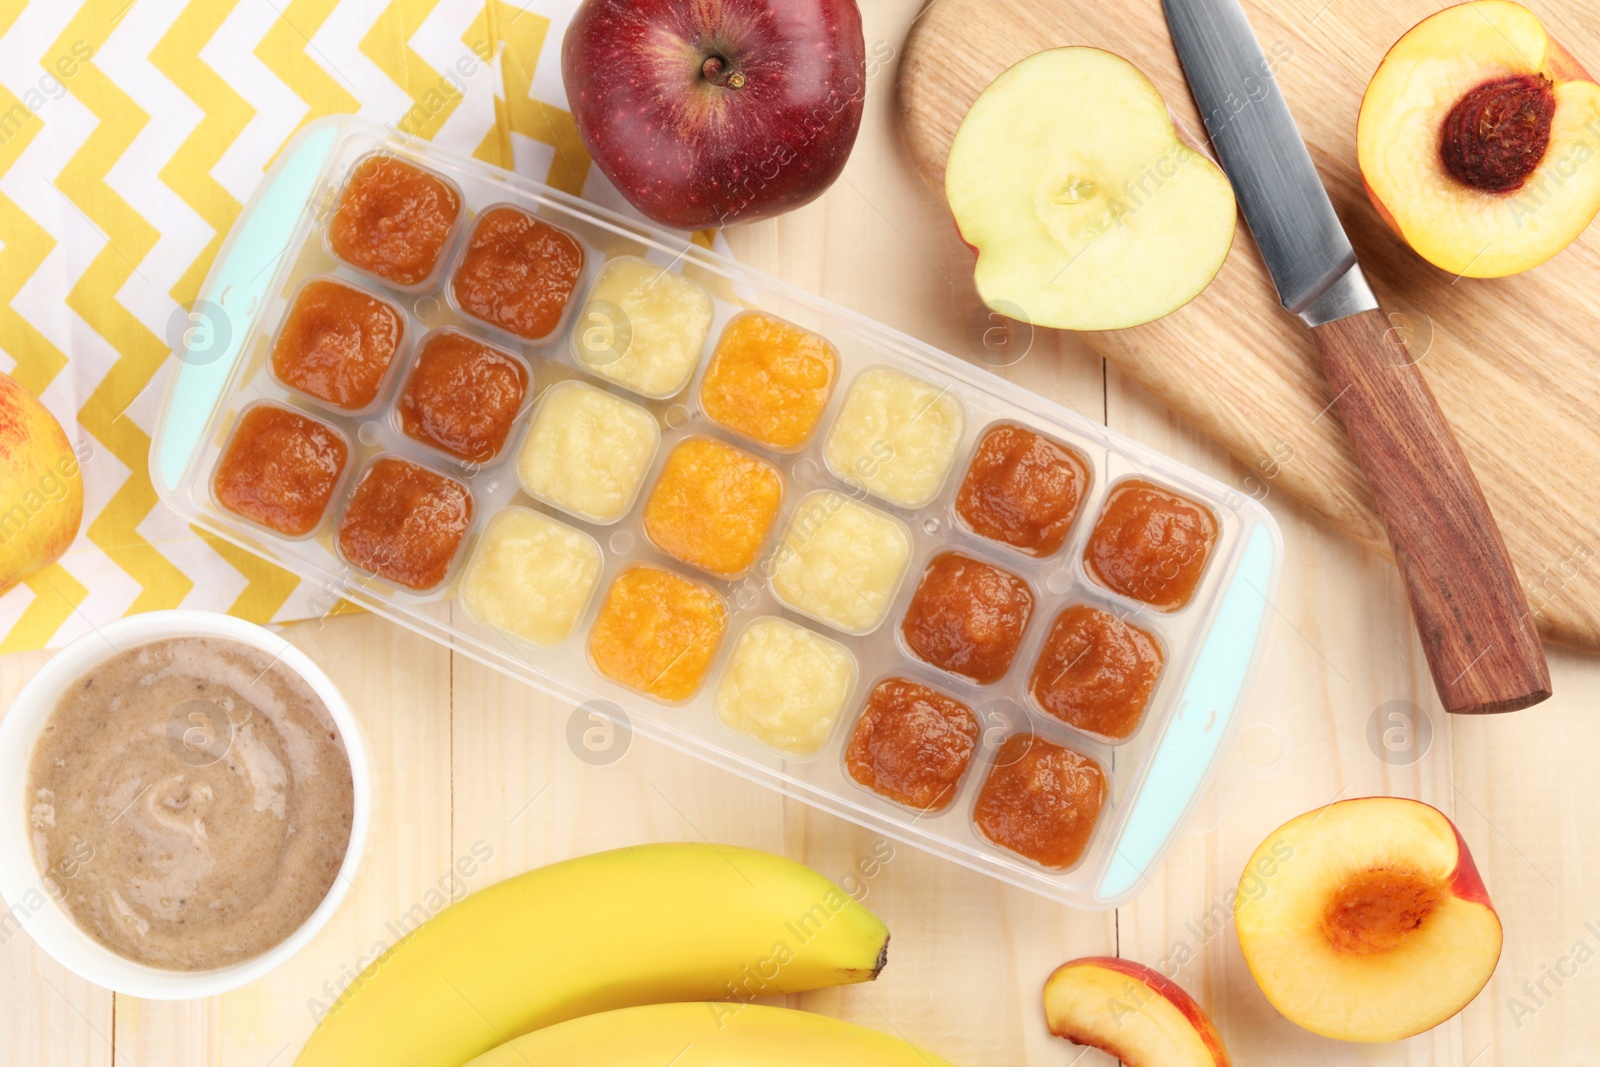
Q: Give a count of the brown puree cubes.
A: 12